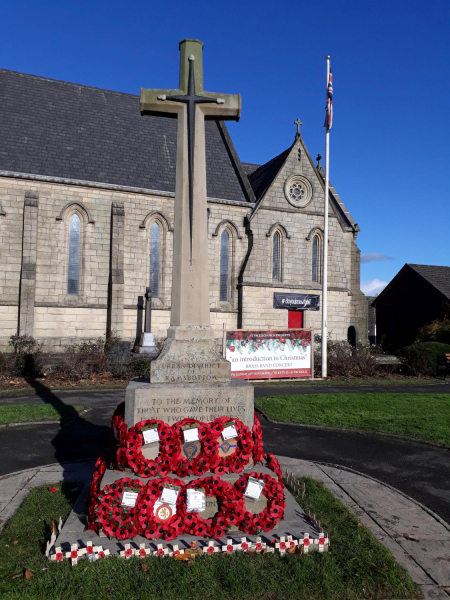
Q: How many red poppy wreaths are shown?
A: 11